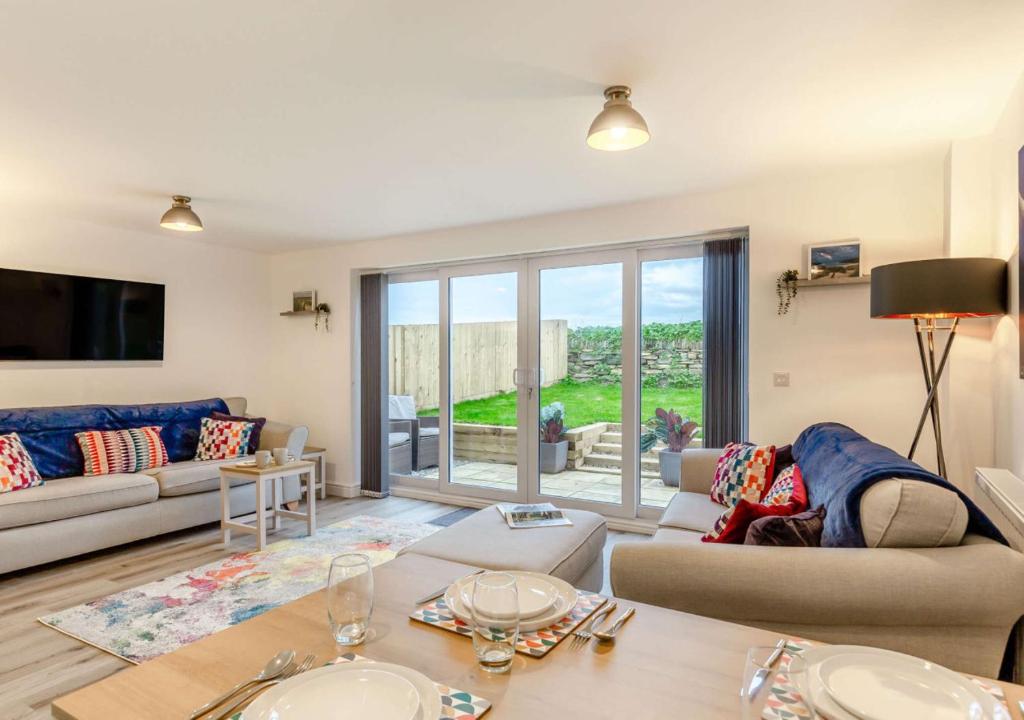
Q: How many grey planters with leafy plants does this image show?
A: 2